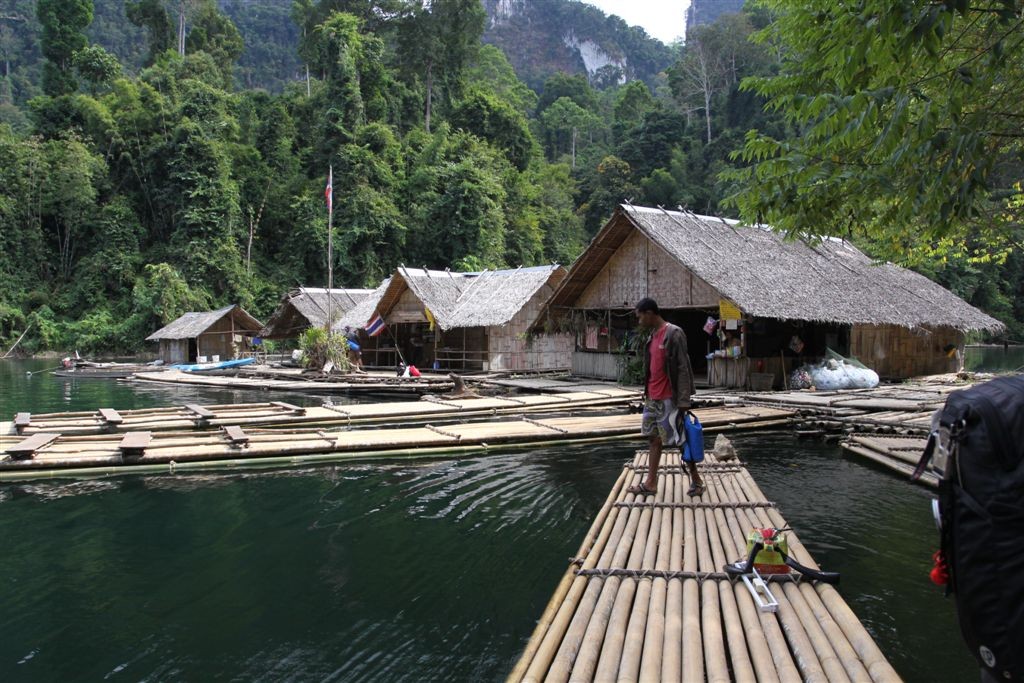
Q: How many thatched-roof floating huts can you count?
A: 4